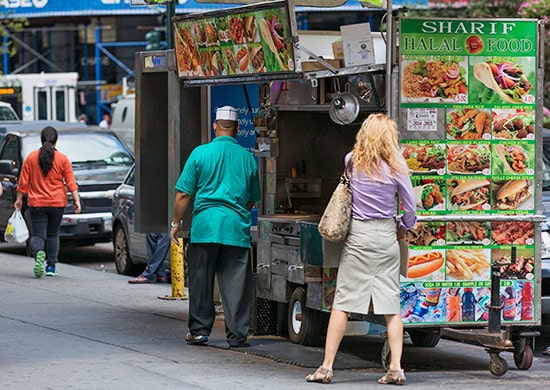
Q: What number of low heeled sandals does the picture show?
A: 2